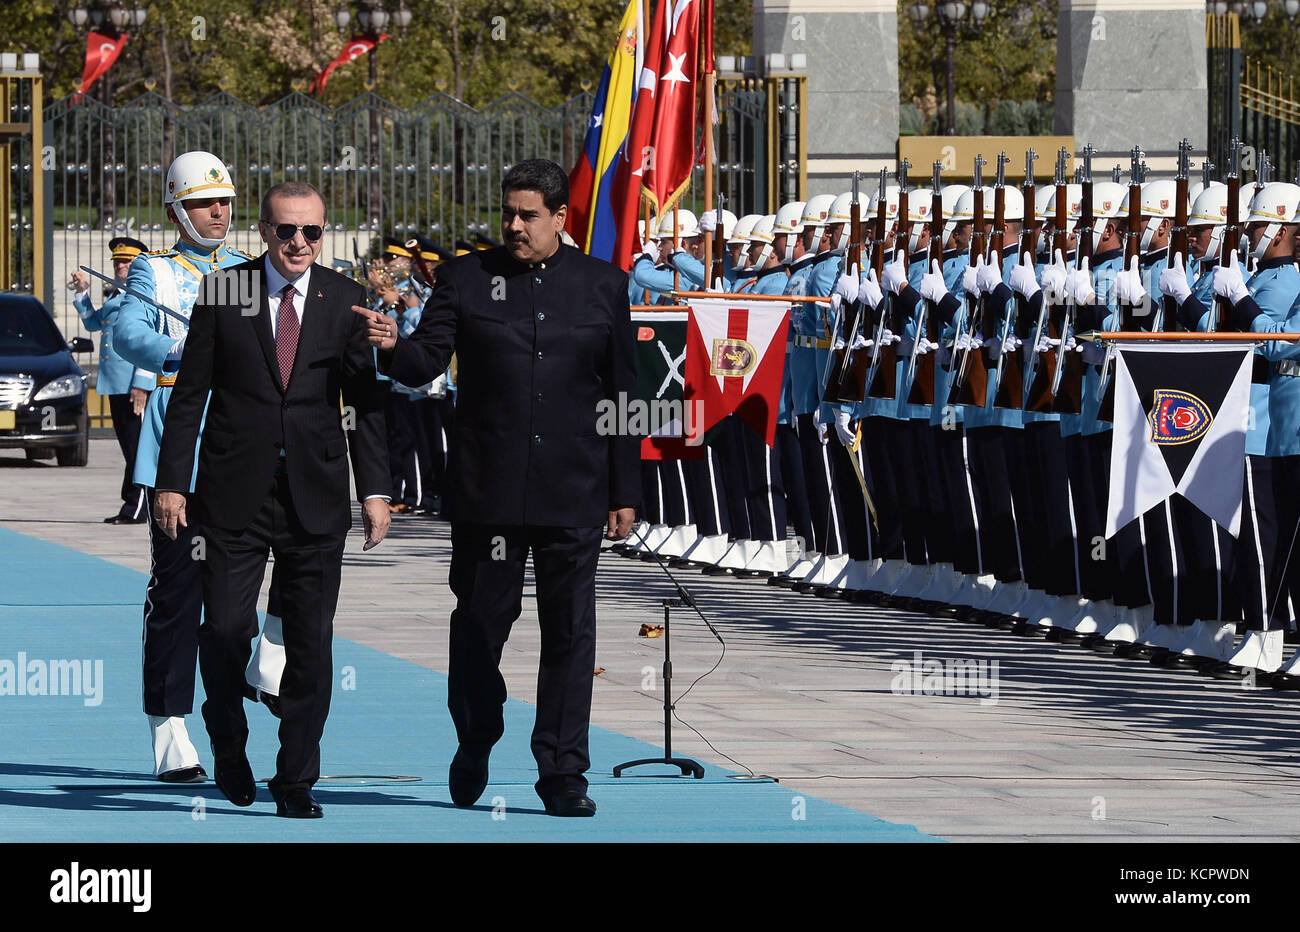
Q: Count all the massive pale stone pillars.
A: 2